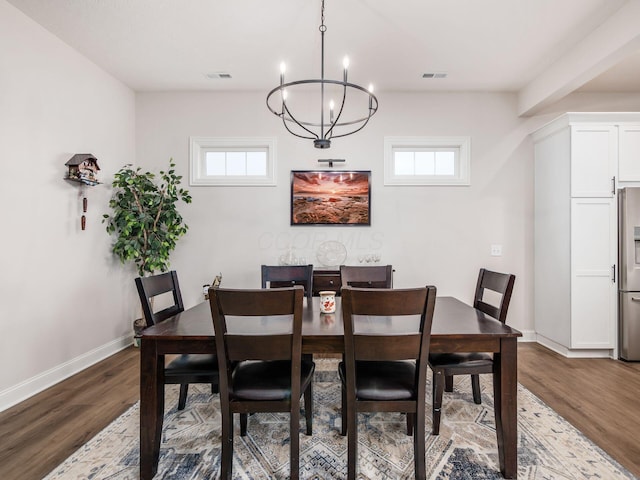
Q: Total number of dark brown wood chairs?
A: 6